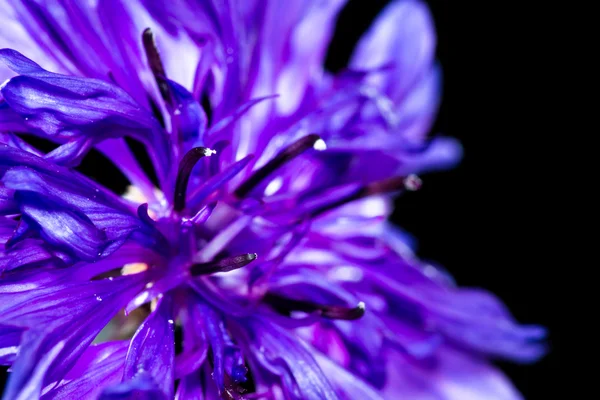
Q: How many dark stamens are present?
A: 6